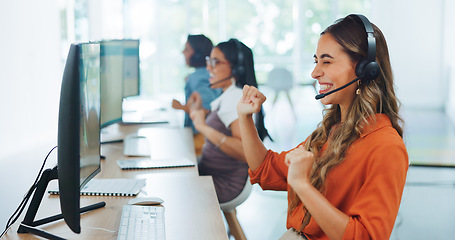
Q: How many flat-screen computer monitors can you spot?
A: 3